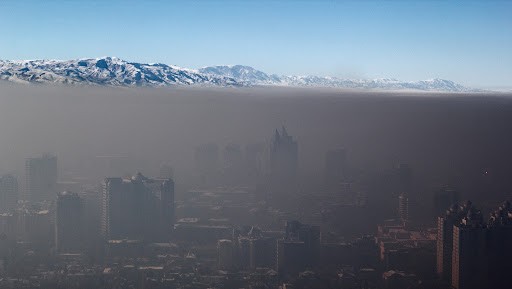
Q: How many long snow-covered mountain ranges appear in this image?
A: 1